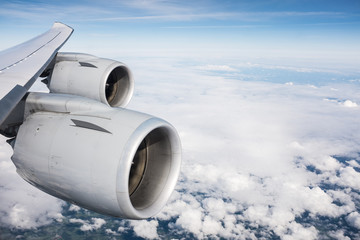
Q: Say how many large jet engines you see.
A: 2